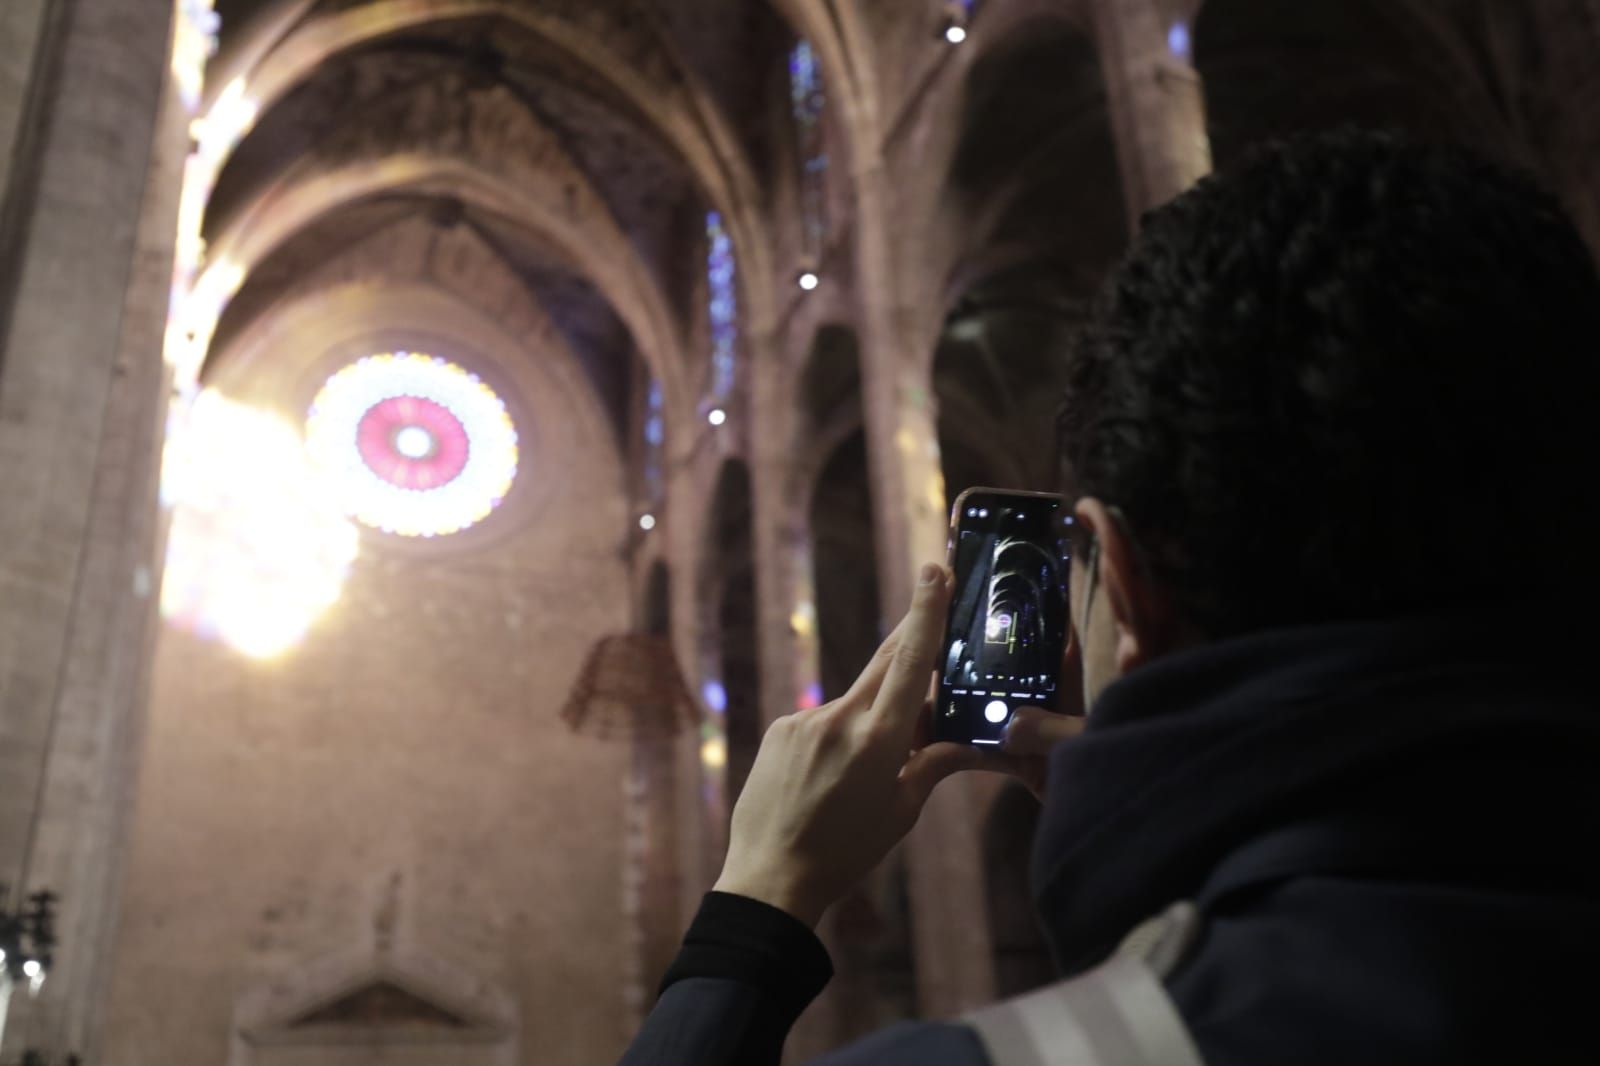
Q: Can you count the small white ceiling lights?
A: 4